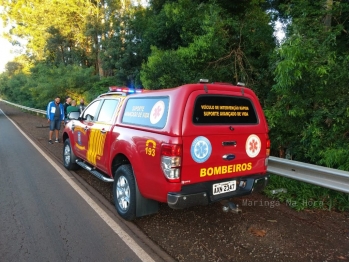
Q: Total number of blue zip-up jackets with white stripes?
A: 1